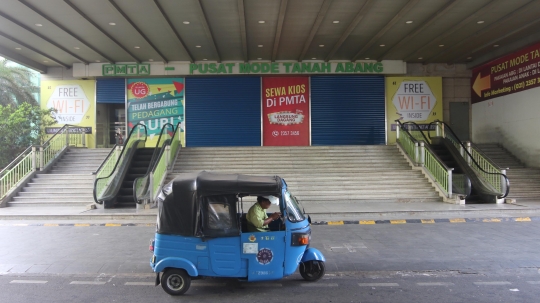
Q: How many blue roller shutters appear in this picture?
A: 3